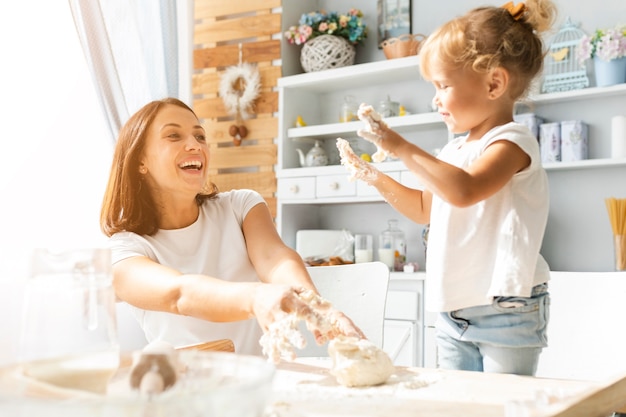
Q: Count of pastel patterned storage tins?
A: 3